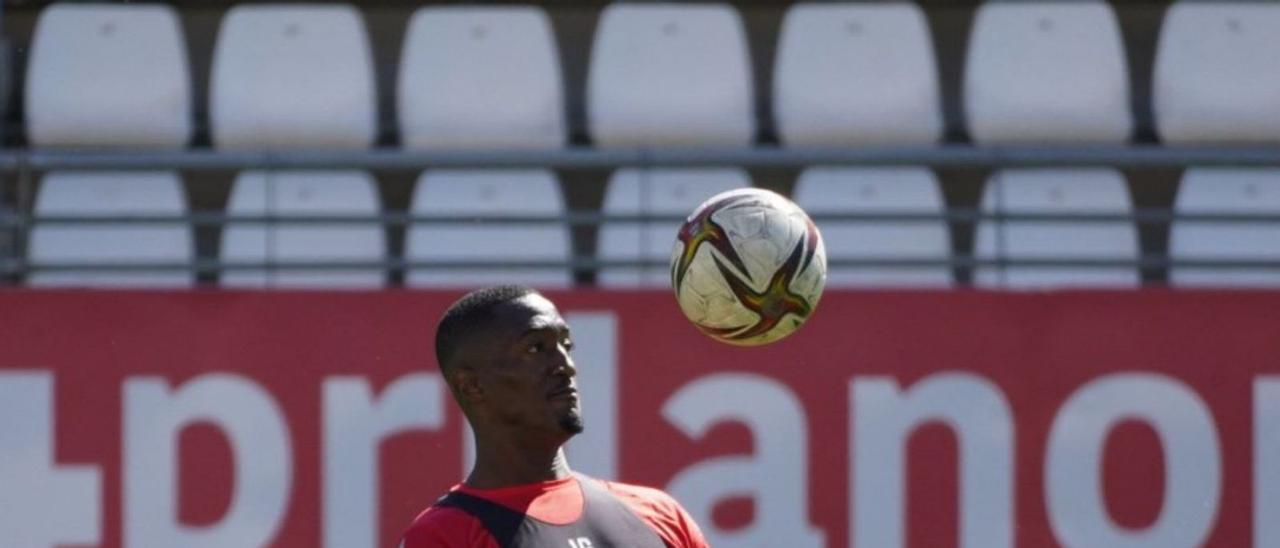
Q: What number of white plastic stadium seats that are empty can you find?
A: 14